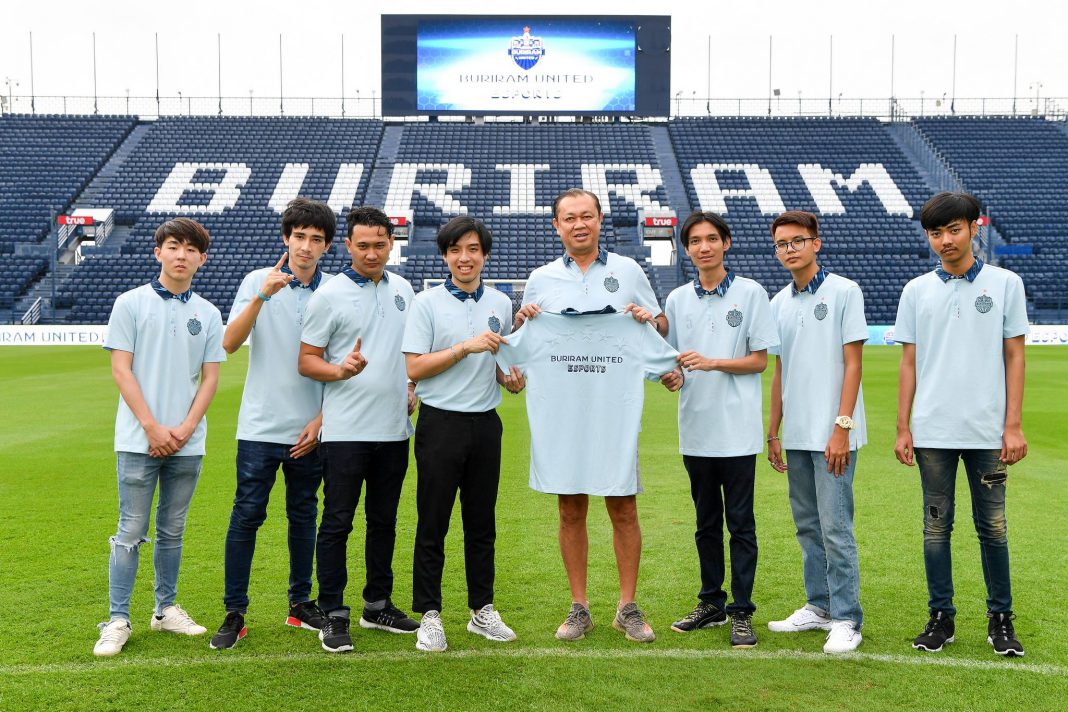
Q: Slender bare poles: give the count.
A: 12